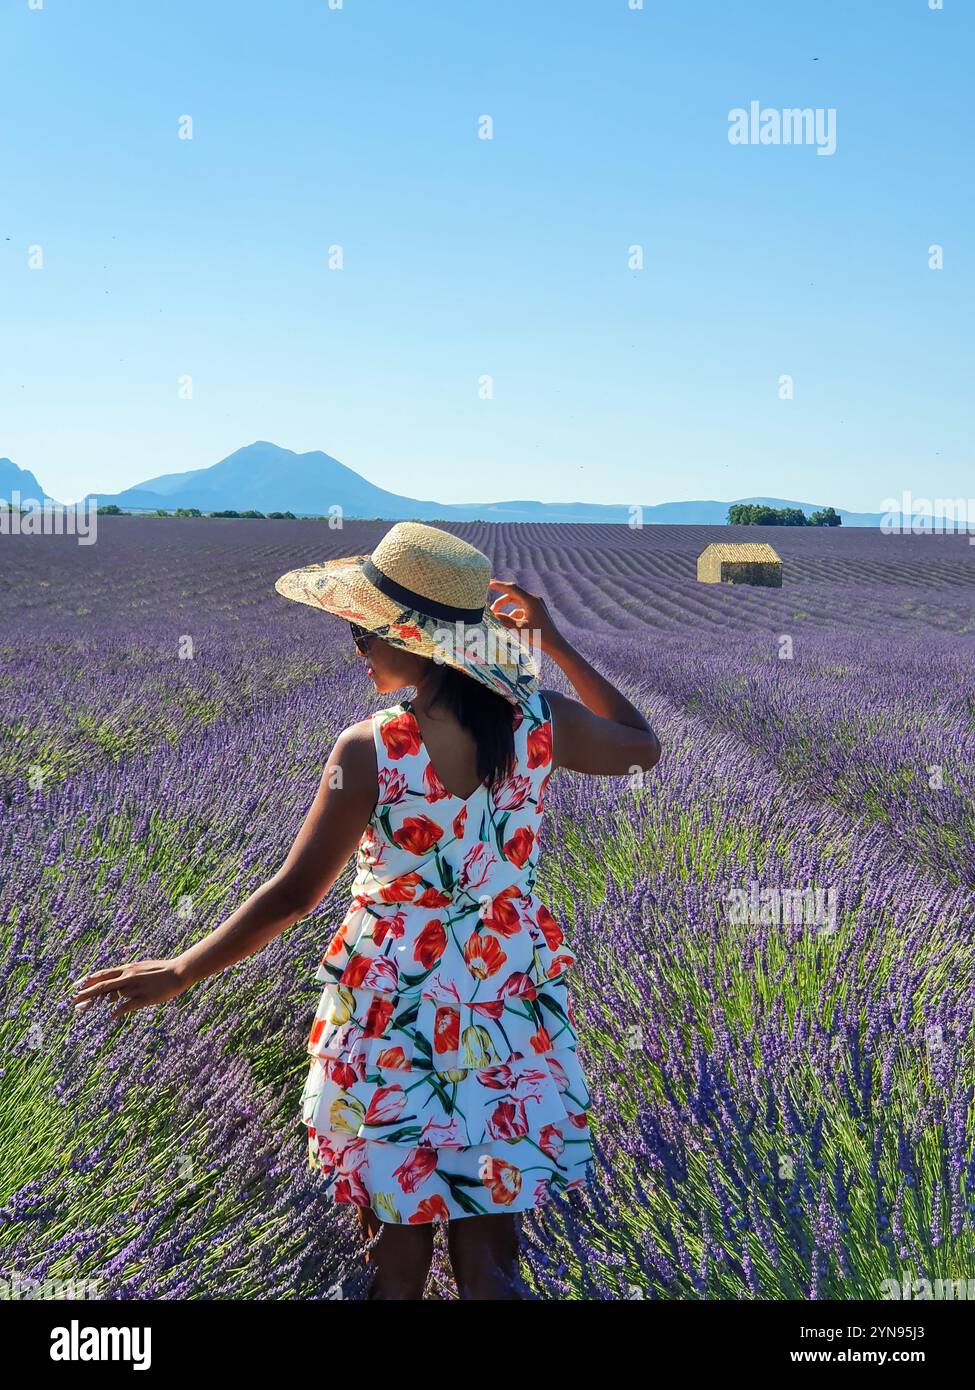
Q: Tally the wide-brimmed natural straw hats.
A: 1